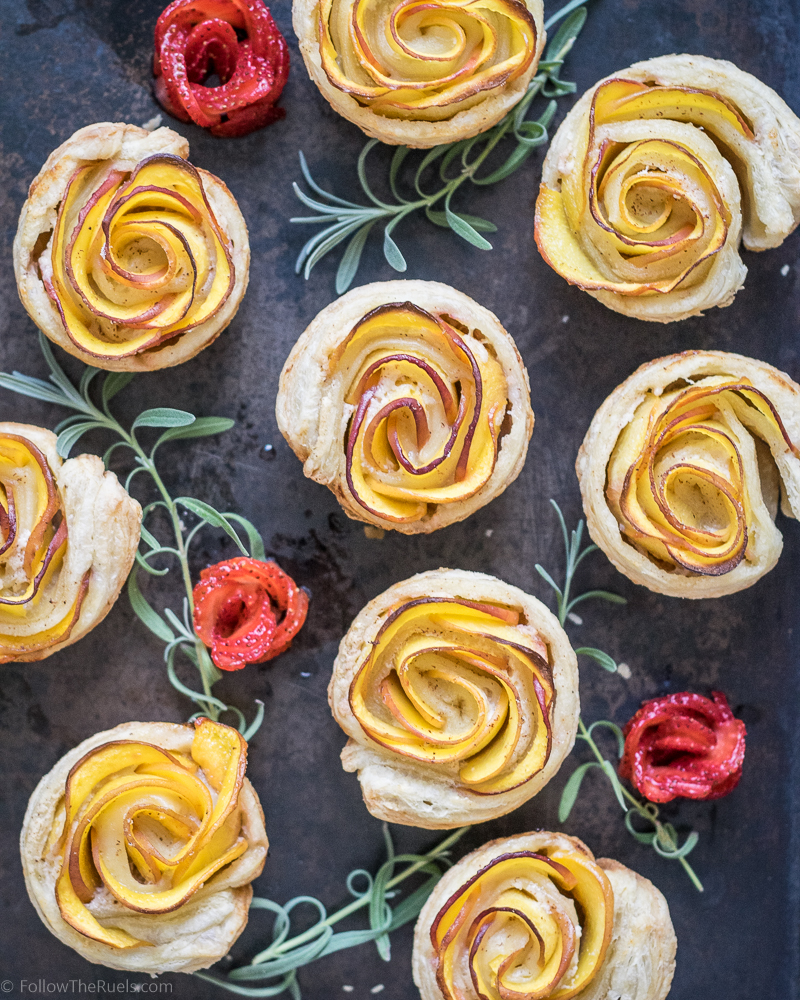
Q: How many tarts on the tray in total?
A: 9